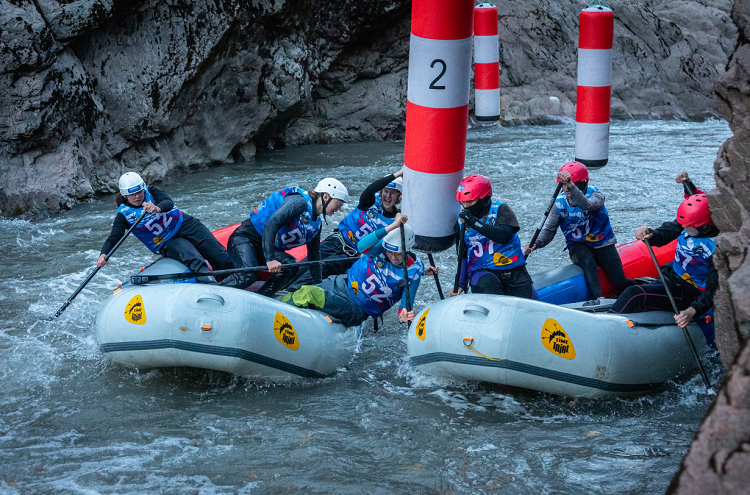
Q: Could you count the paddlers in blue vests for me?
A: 7